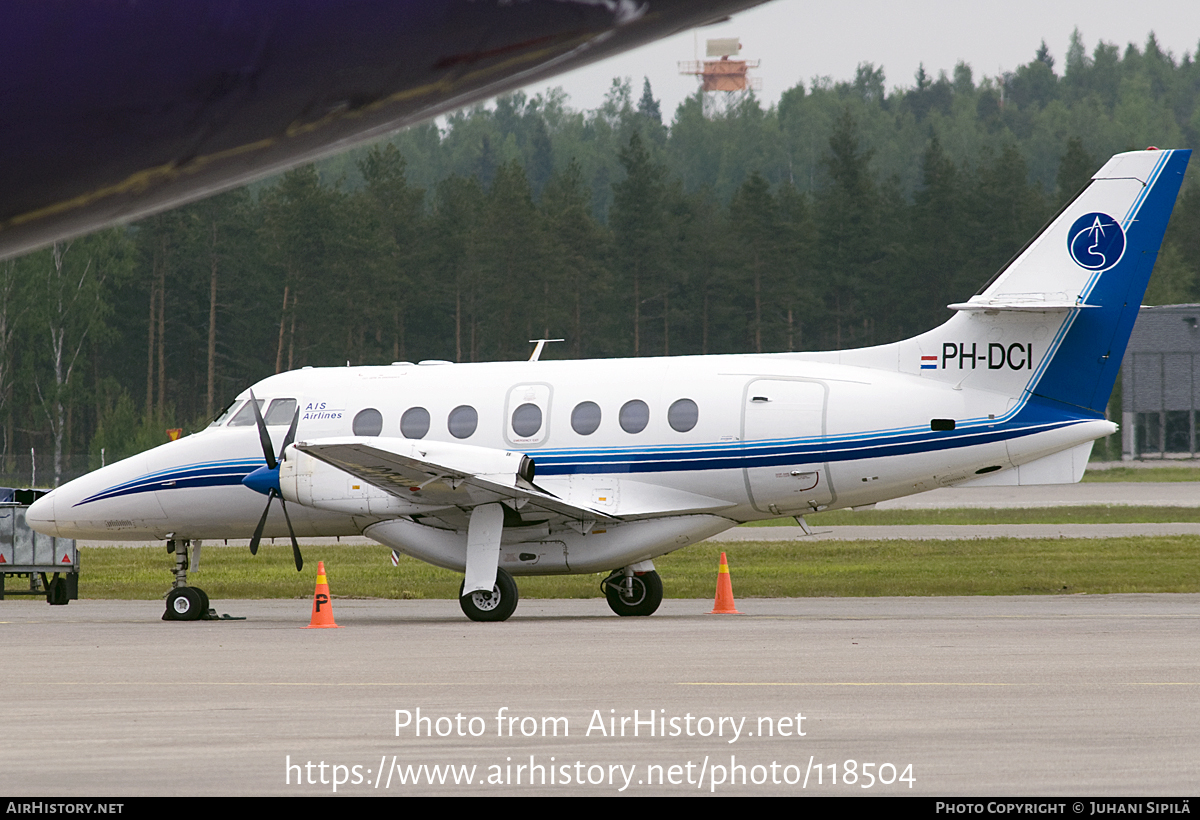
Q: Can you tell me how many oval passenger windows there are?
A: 7